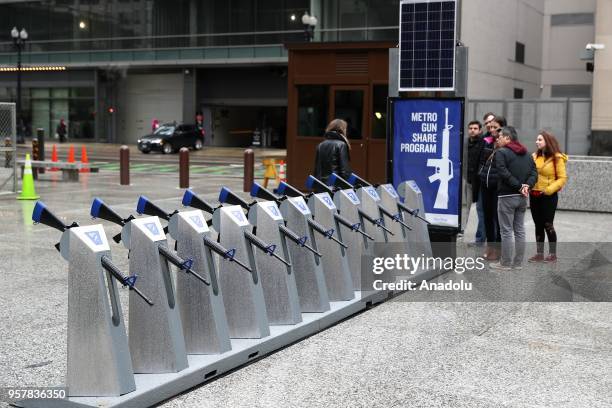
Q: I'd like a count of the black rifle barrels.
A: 10